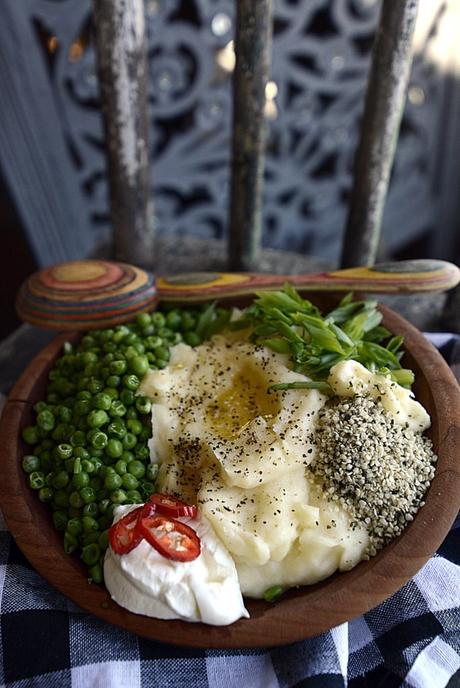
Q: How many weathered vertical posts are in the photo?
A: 3